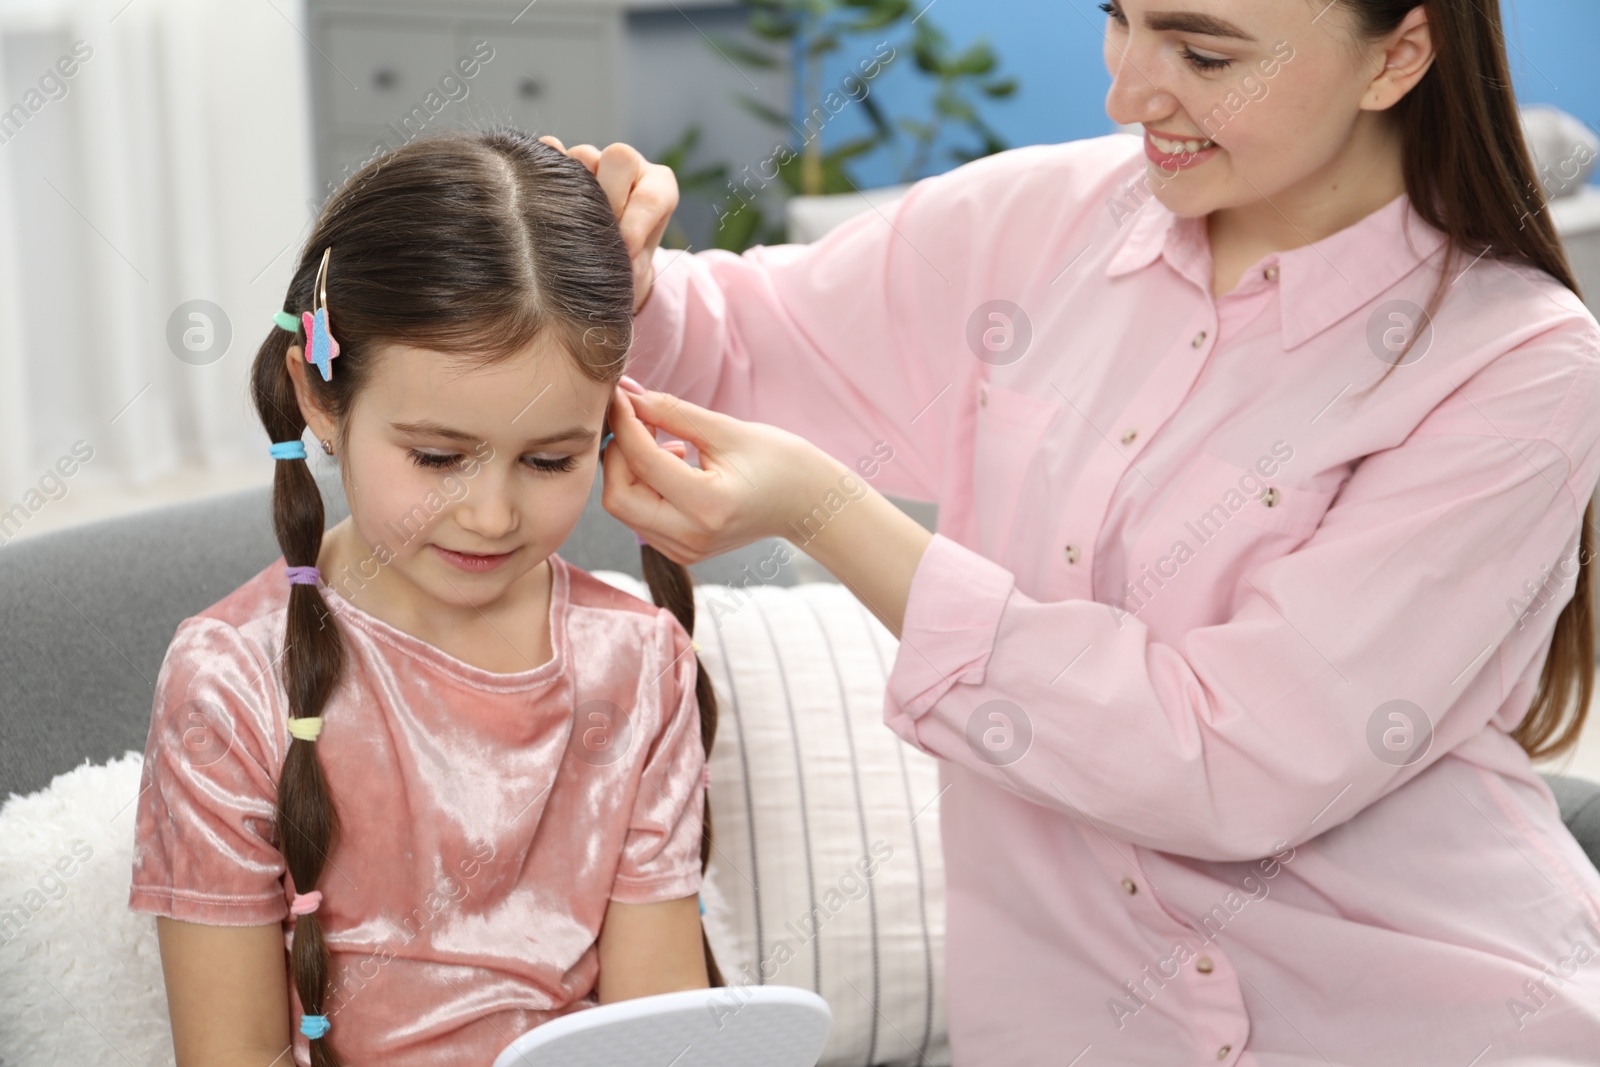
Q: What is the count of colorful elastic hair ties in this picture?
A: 11